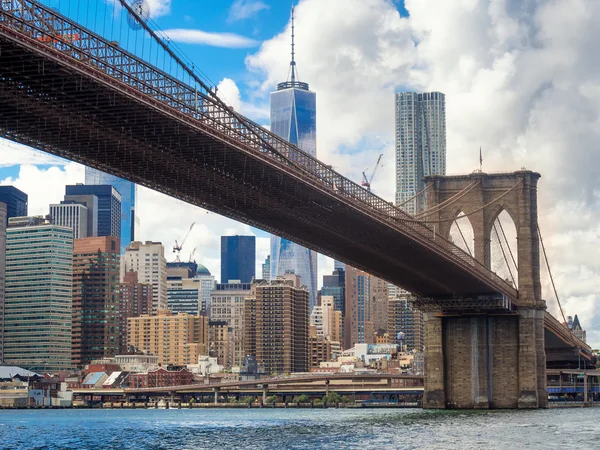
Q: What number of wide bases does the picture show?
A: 1